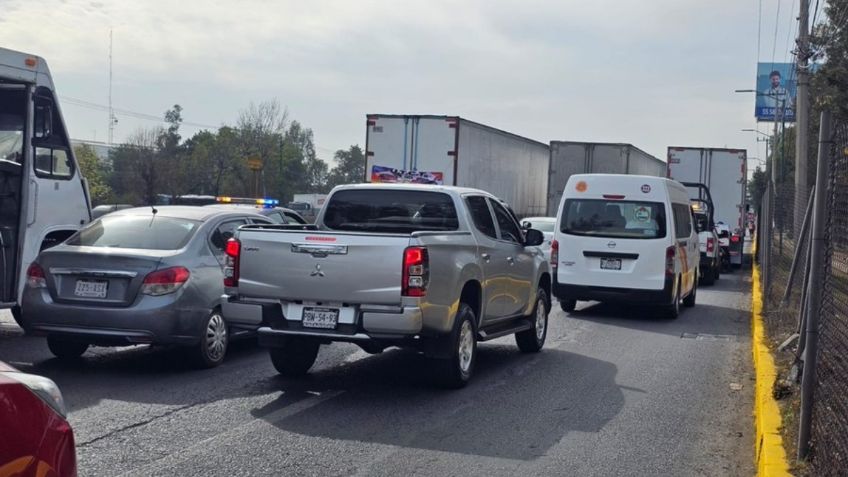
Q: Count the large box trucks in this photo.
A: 3